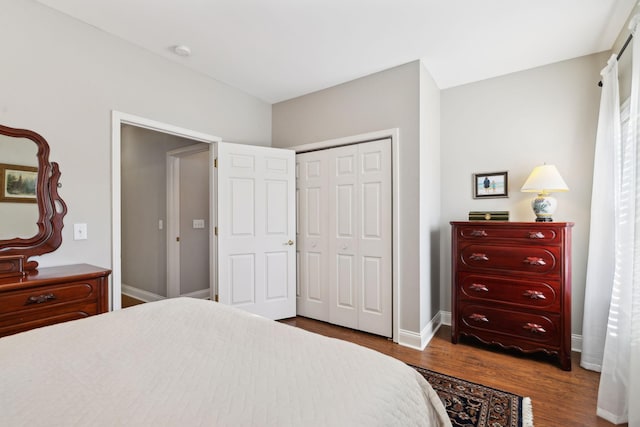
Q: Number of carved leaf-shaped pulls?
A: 9